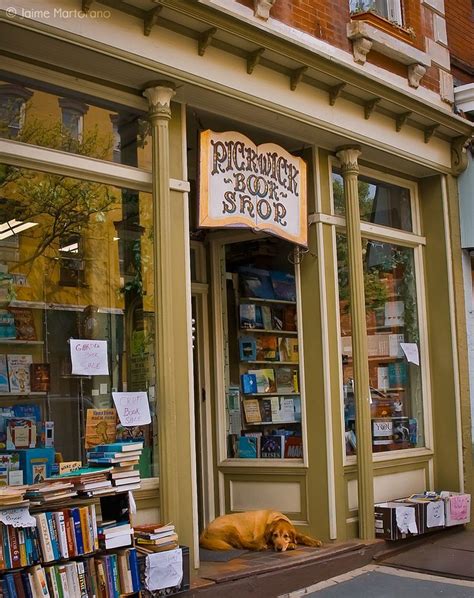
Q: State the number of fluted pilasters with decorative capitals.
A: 2